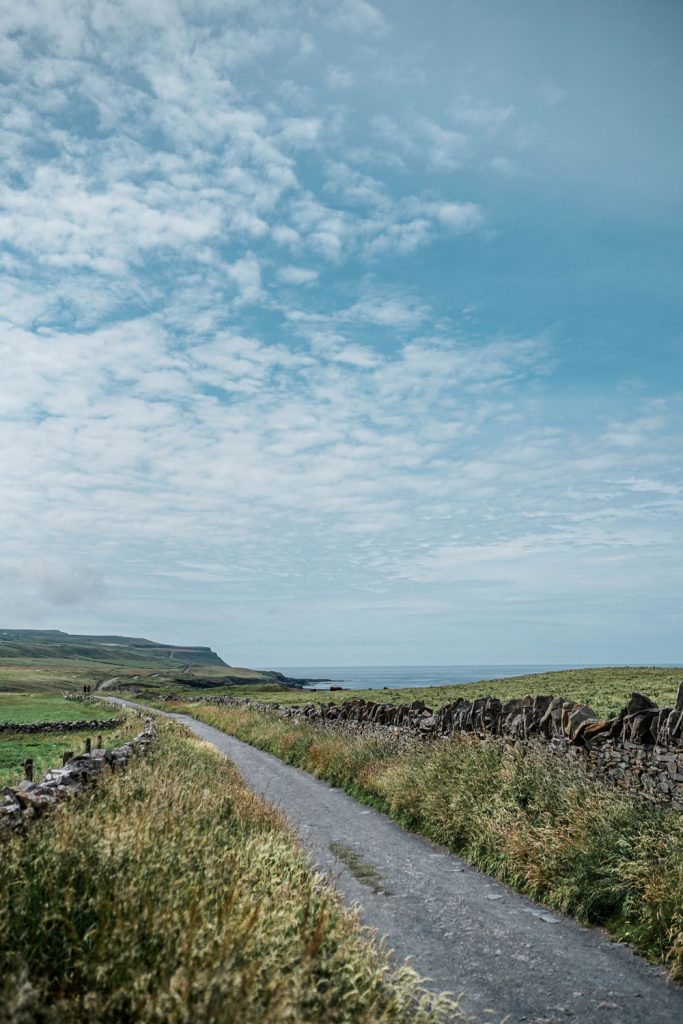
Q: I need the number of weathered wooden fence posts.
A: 4